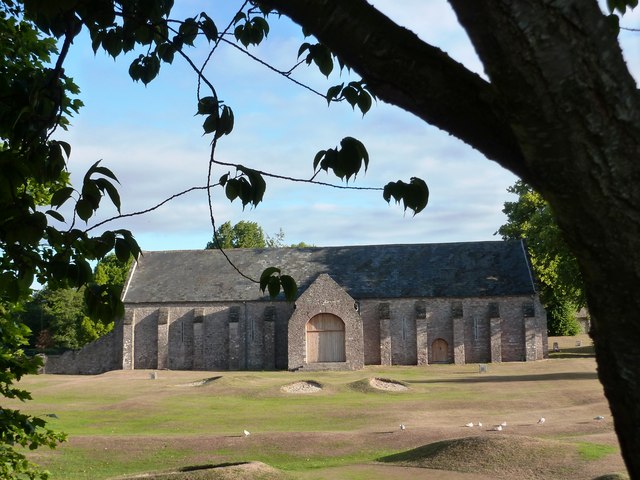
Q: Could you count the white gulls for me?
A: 8